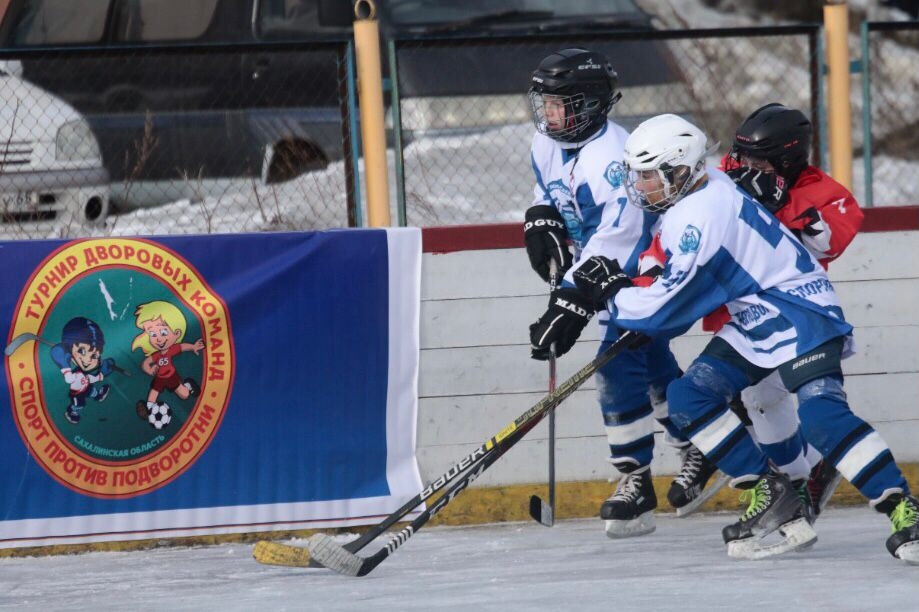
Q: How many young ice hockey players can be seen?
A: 3